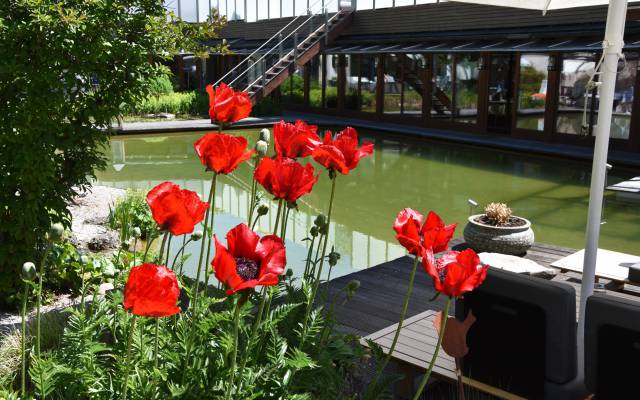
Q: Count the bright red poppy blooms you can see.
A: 10